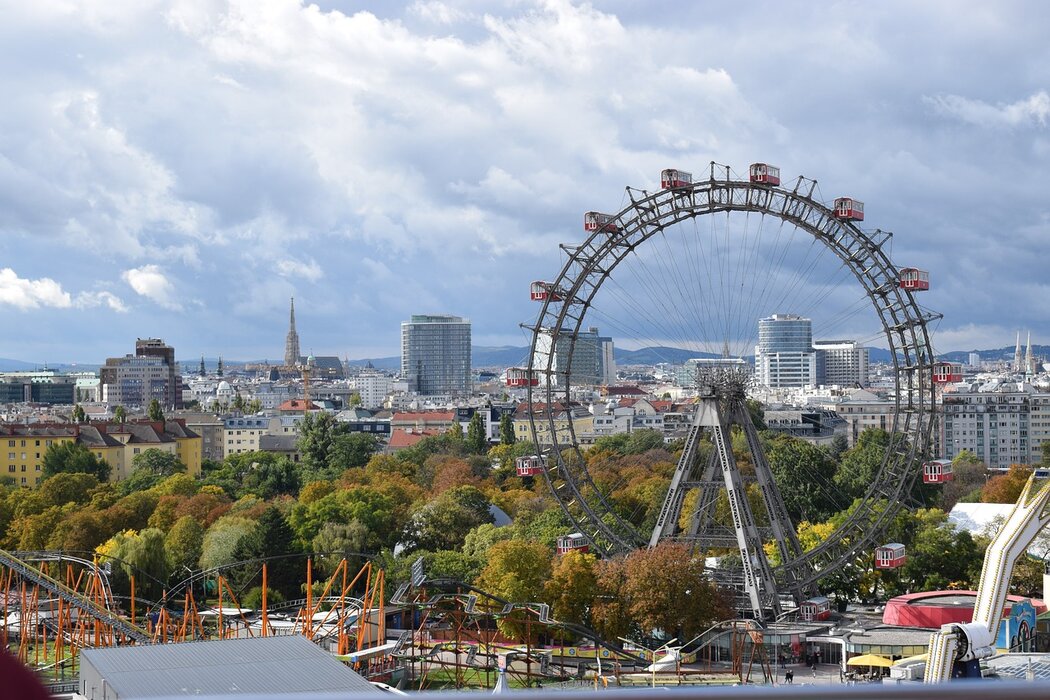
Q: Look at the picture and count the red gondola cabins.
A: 13